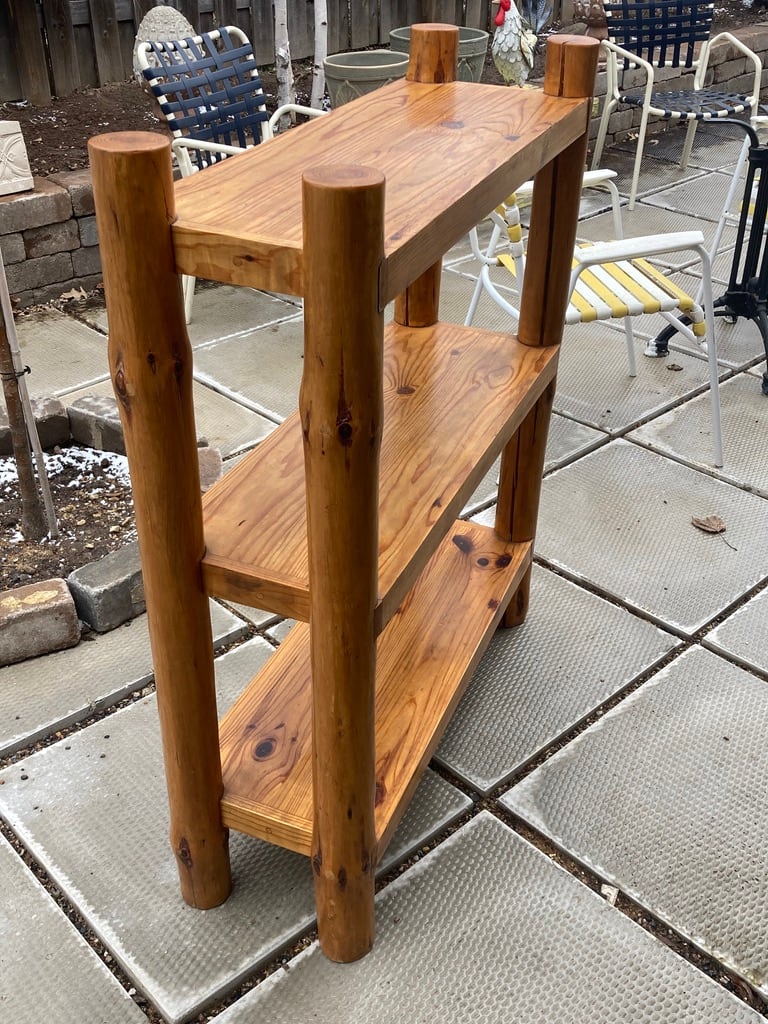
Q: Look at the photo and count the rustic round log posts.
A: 4